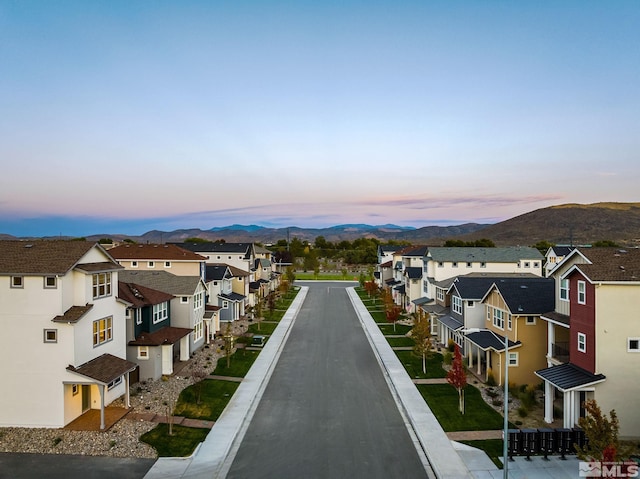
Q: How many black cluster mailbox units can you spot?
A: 5